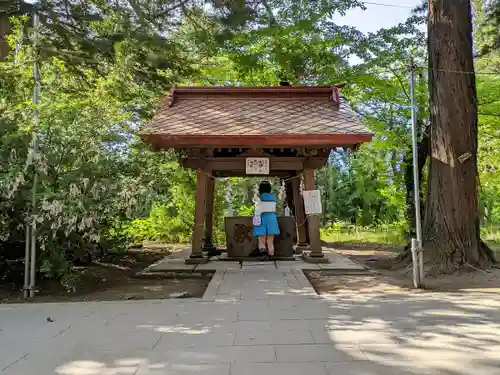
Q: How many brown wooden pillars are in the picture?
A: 4